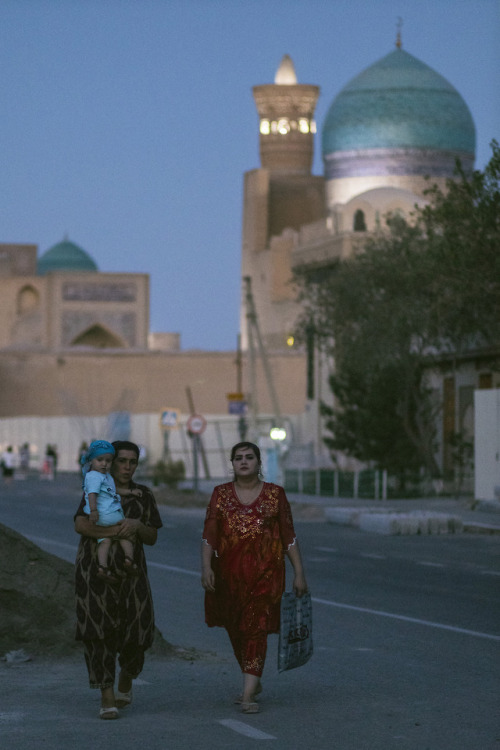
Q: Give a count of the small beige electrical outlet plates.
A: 0